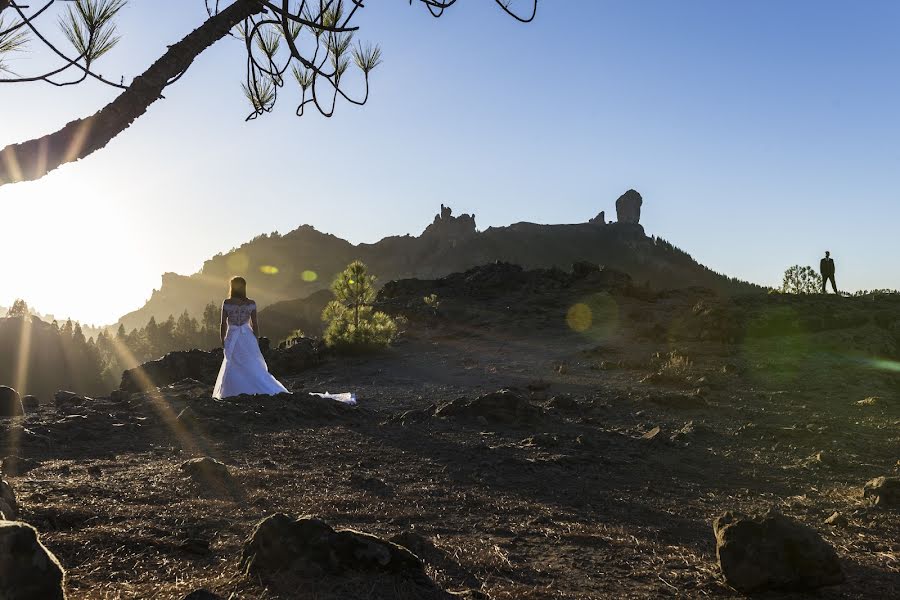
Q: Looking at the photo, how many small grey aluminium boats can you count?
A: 0